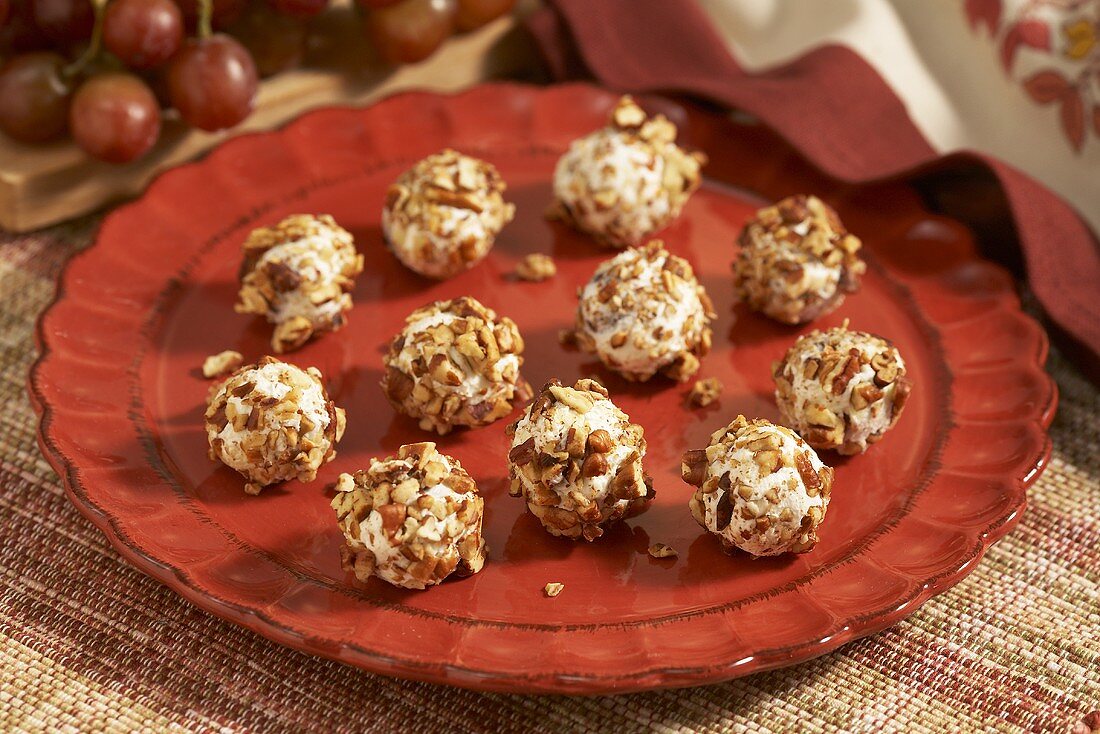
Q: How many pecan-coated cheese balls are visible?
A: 11